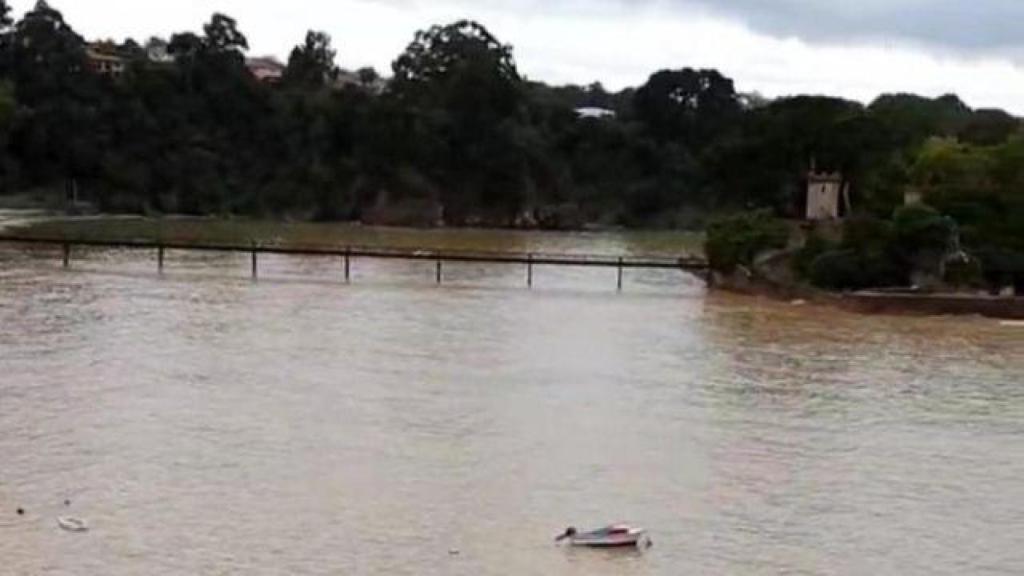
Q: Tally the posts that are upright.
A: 7